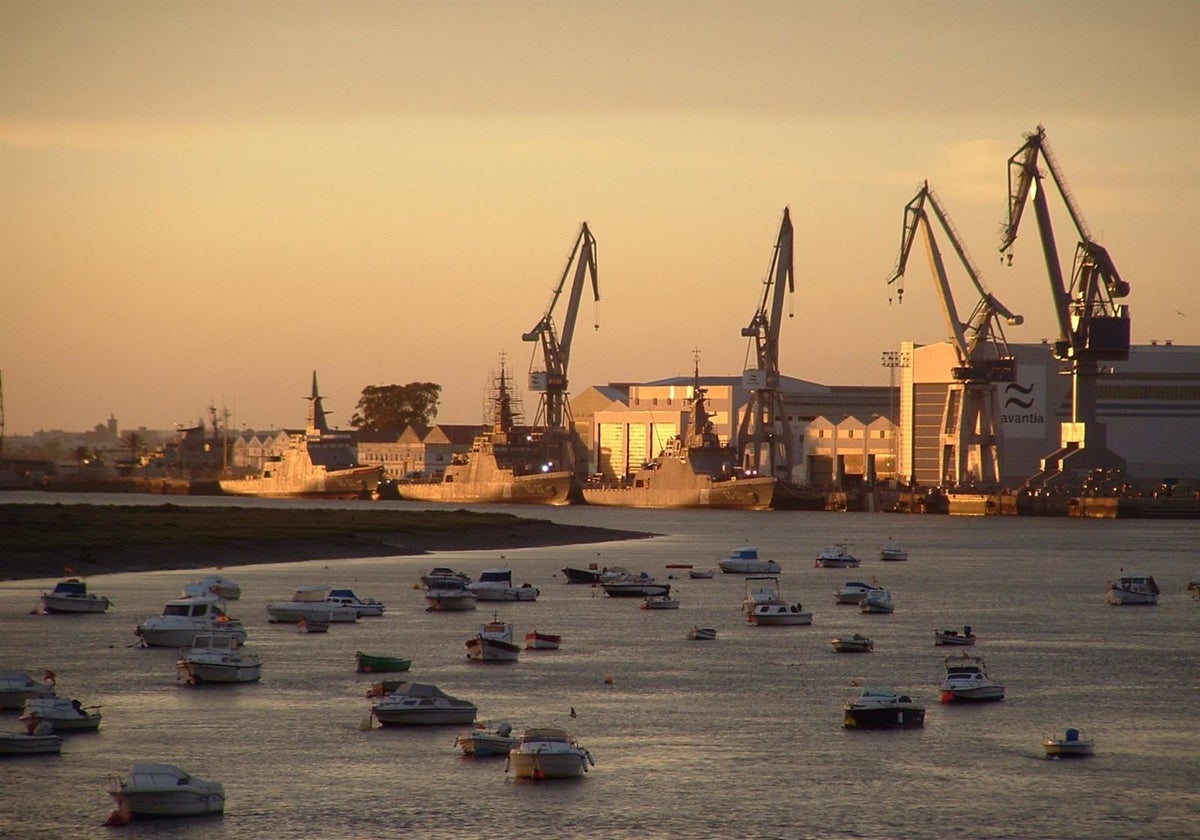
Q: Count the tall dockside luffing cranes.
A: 4